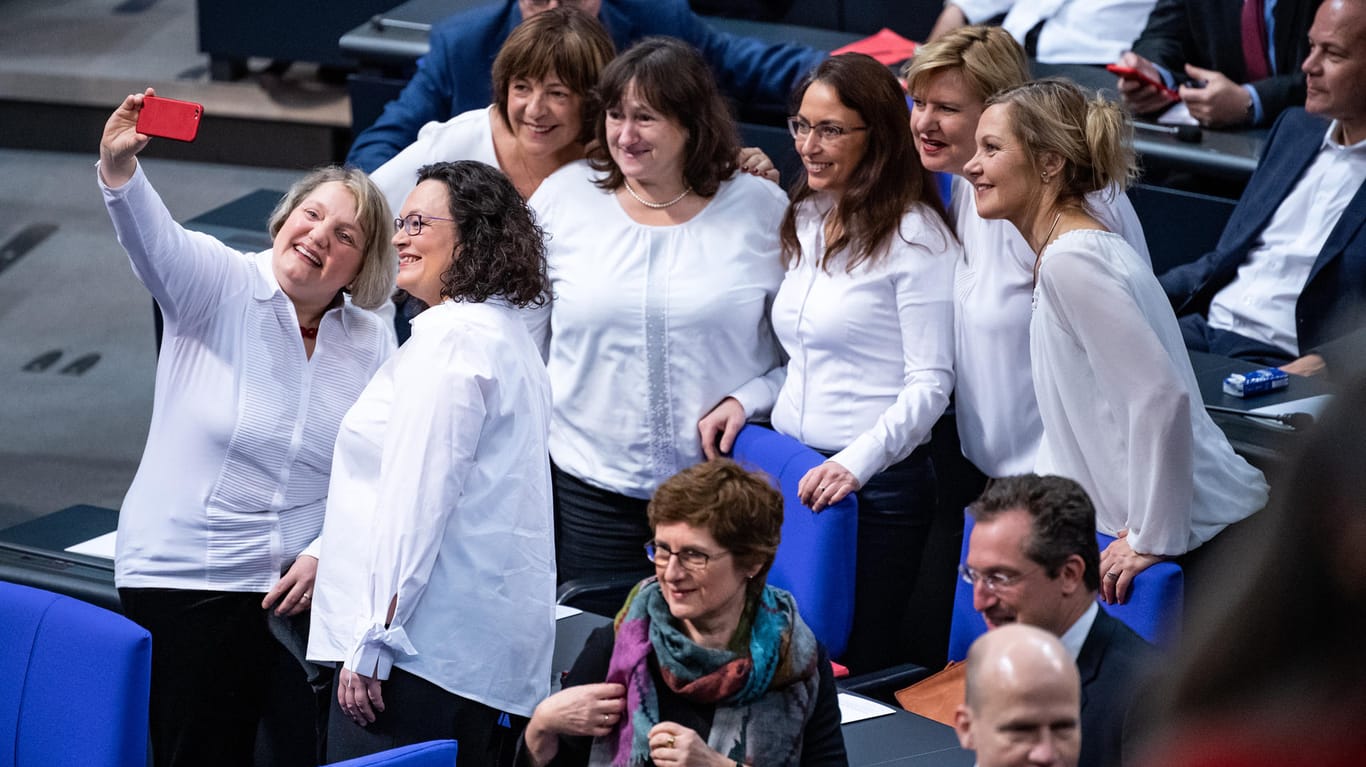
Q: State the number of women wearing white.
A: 7